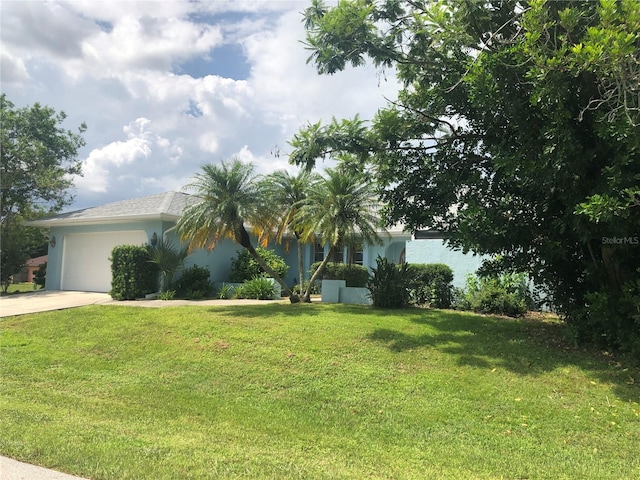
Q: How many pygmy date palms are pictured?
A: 3